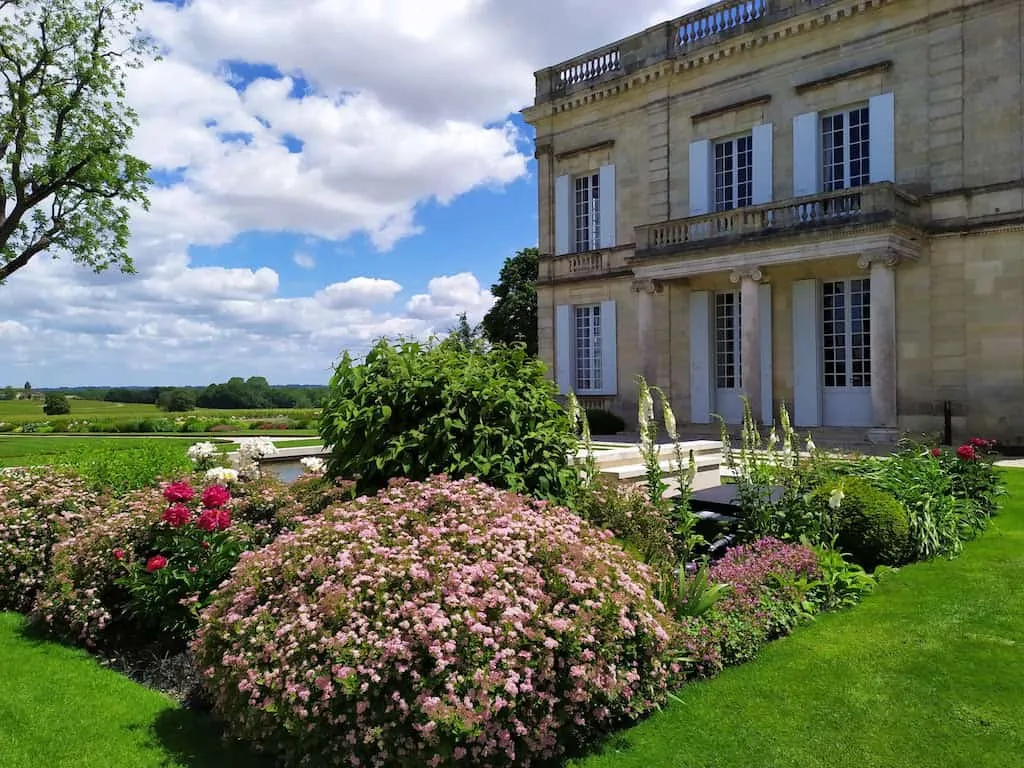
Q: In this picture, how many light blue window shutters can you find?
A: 11